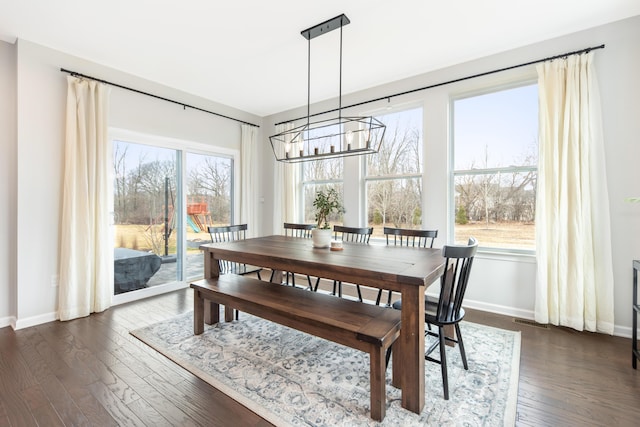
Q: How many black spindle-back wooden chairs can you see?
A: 5